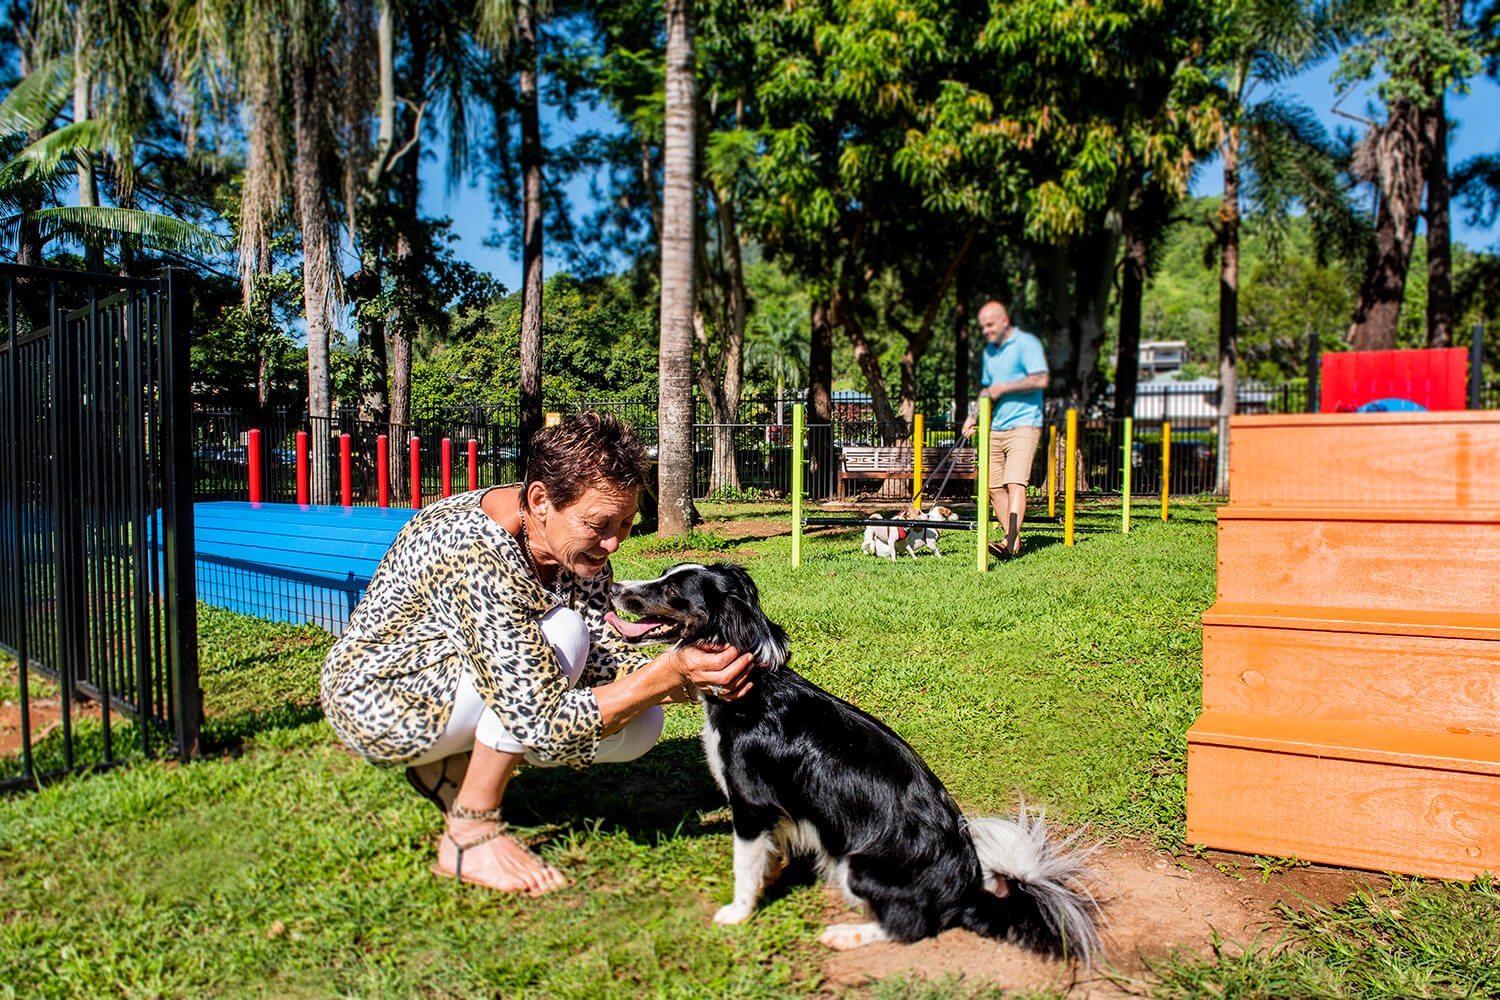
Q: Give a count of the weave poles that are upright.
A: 7